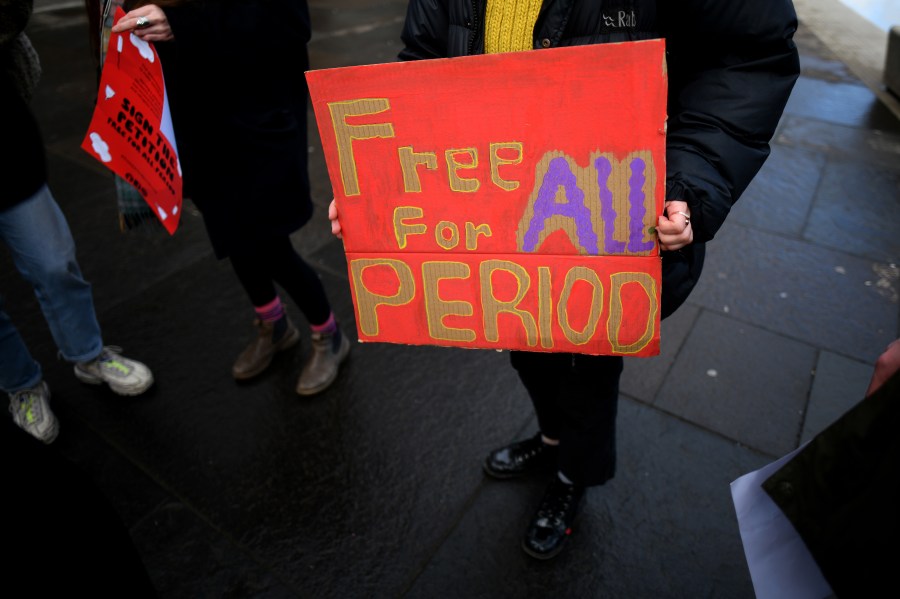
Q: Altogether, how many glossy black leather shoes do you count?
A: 2